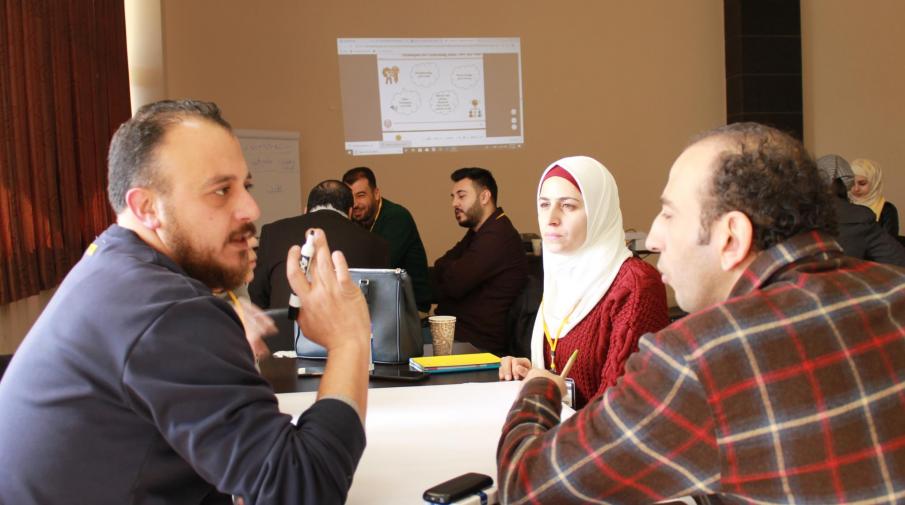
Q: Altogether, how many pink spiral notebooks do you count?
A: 0